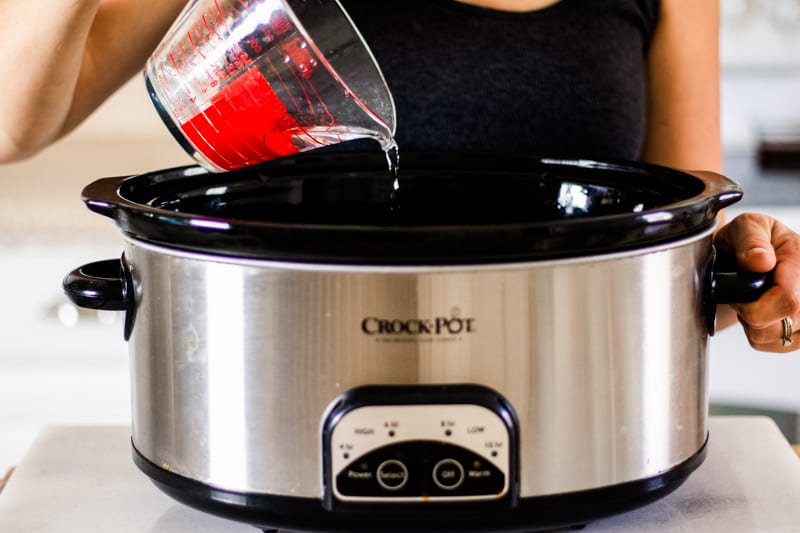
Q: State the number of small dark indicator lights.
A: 4